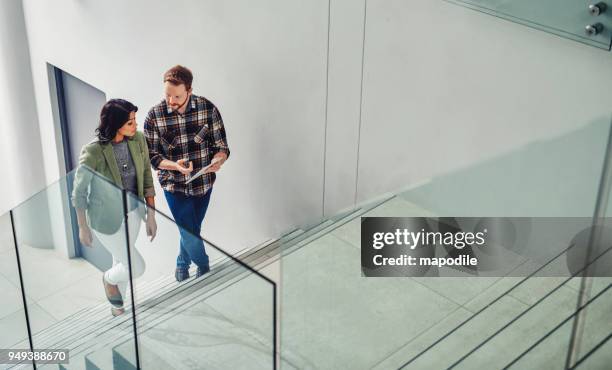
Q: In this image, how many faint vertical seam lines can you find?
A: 2